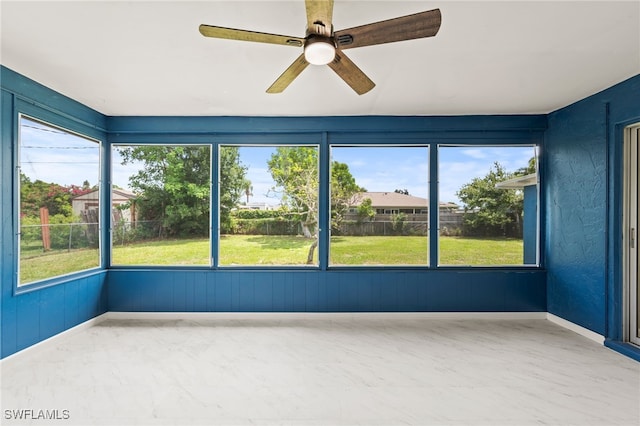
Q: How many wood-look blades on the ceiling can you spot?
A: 5